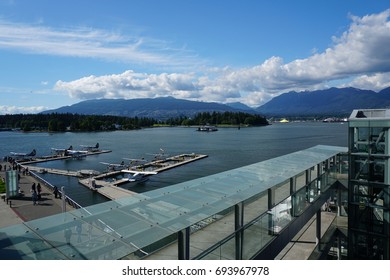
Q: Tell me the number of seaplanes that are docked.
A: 8